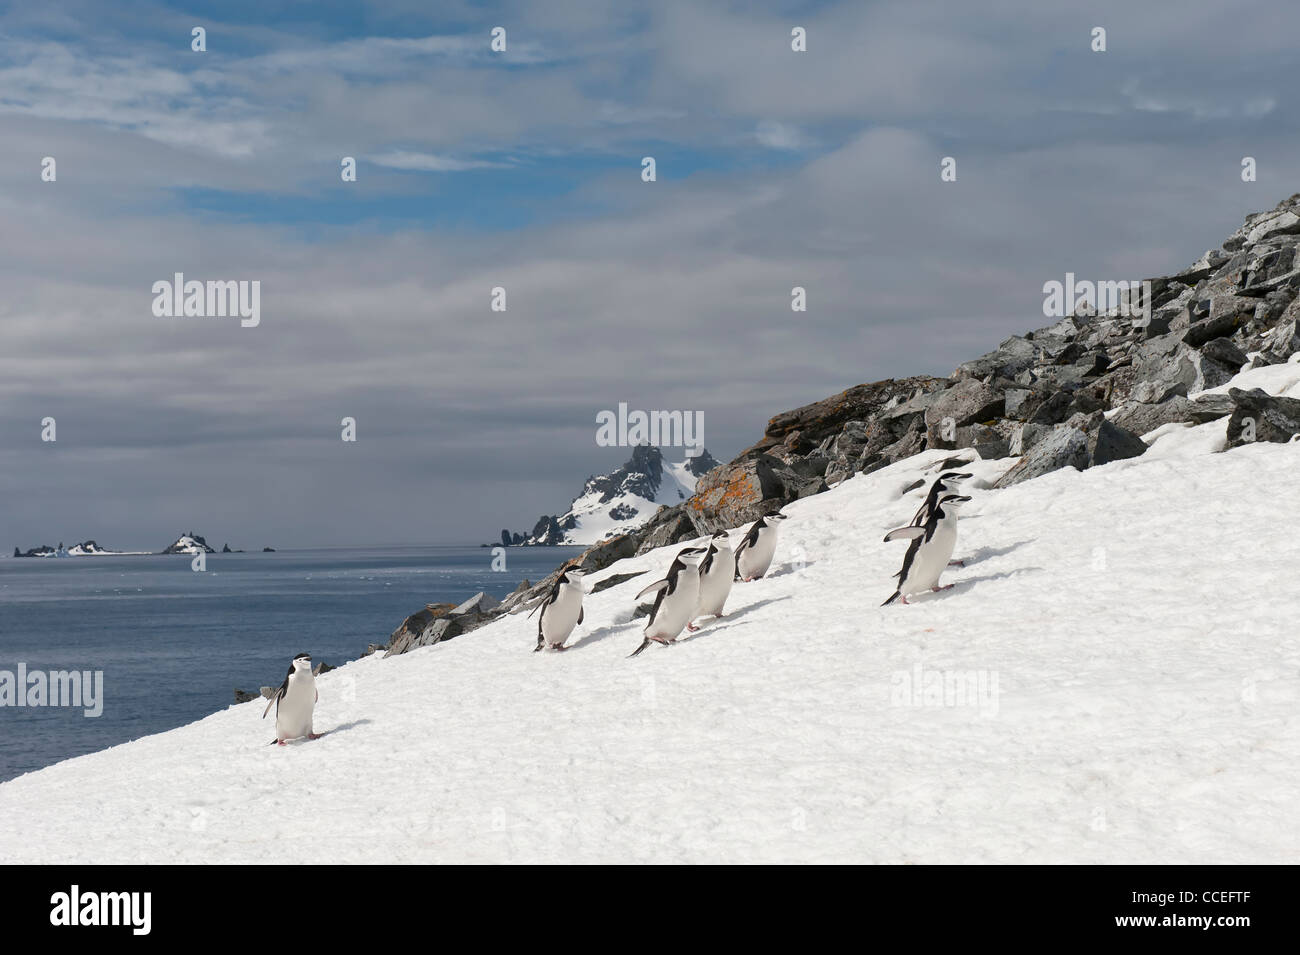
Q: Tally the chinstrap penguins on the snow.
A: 7